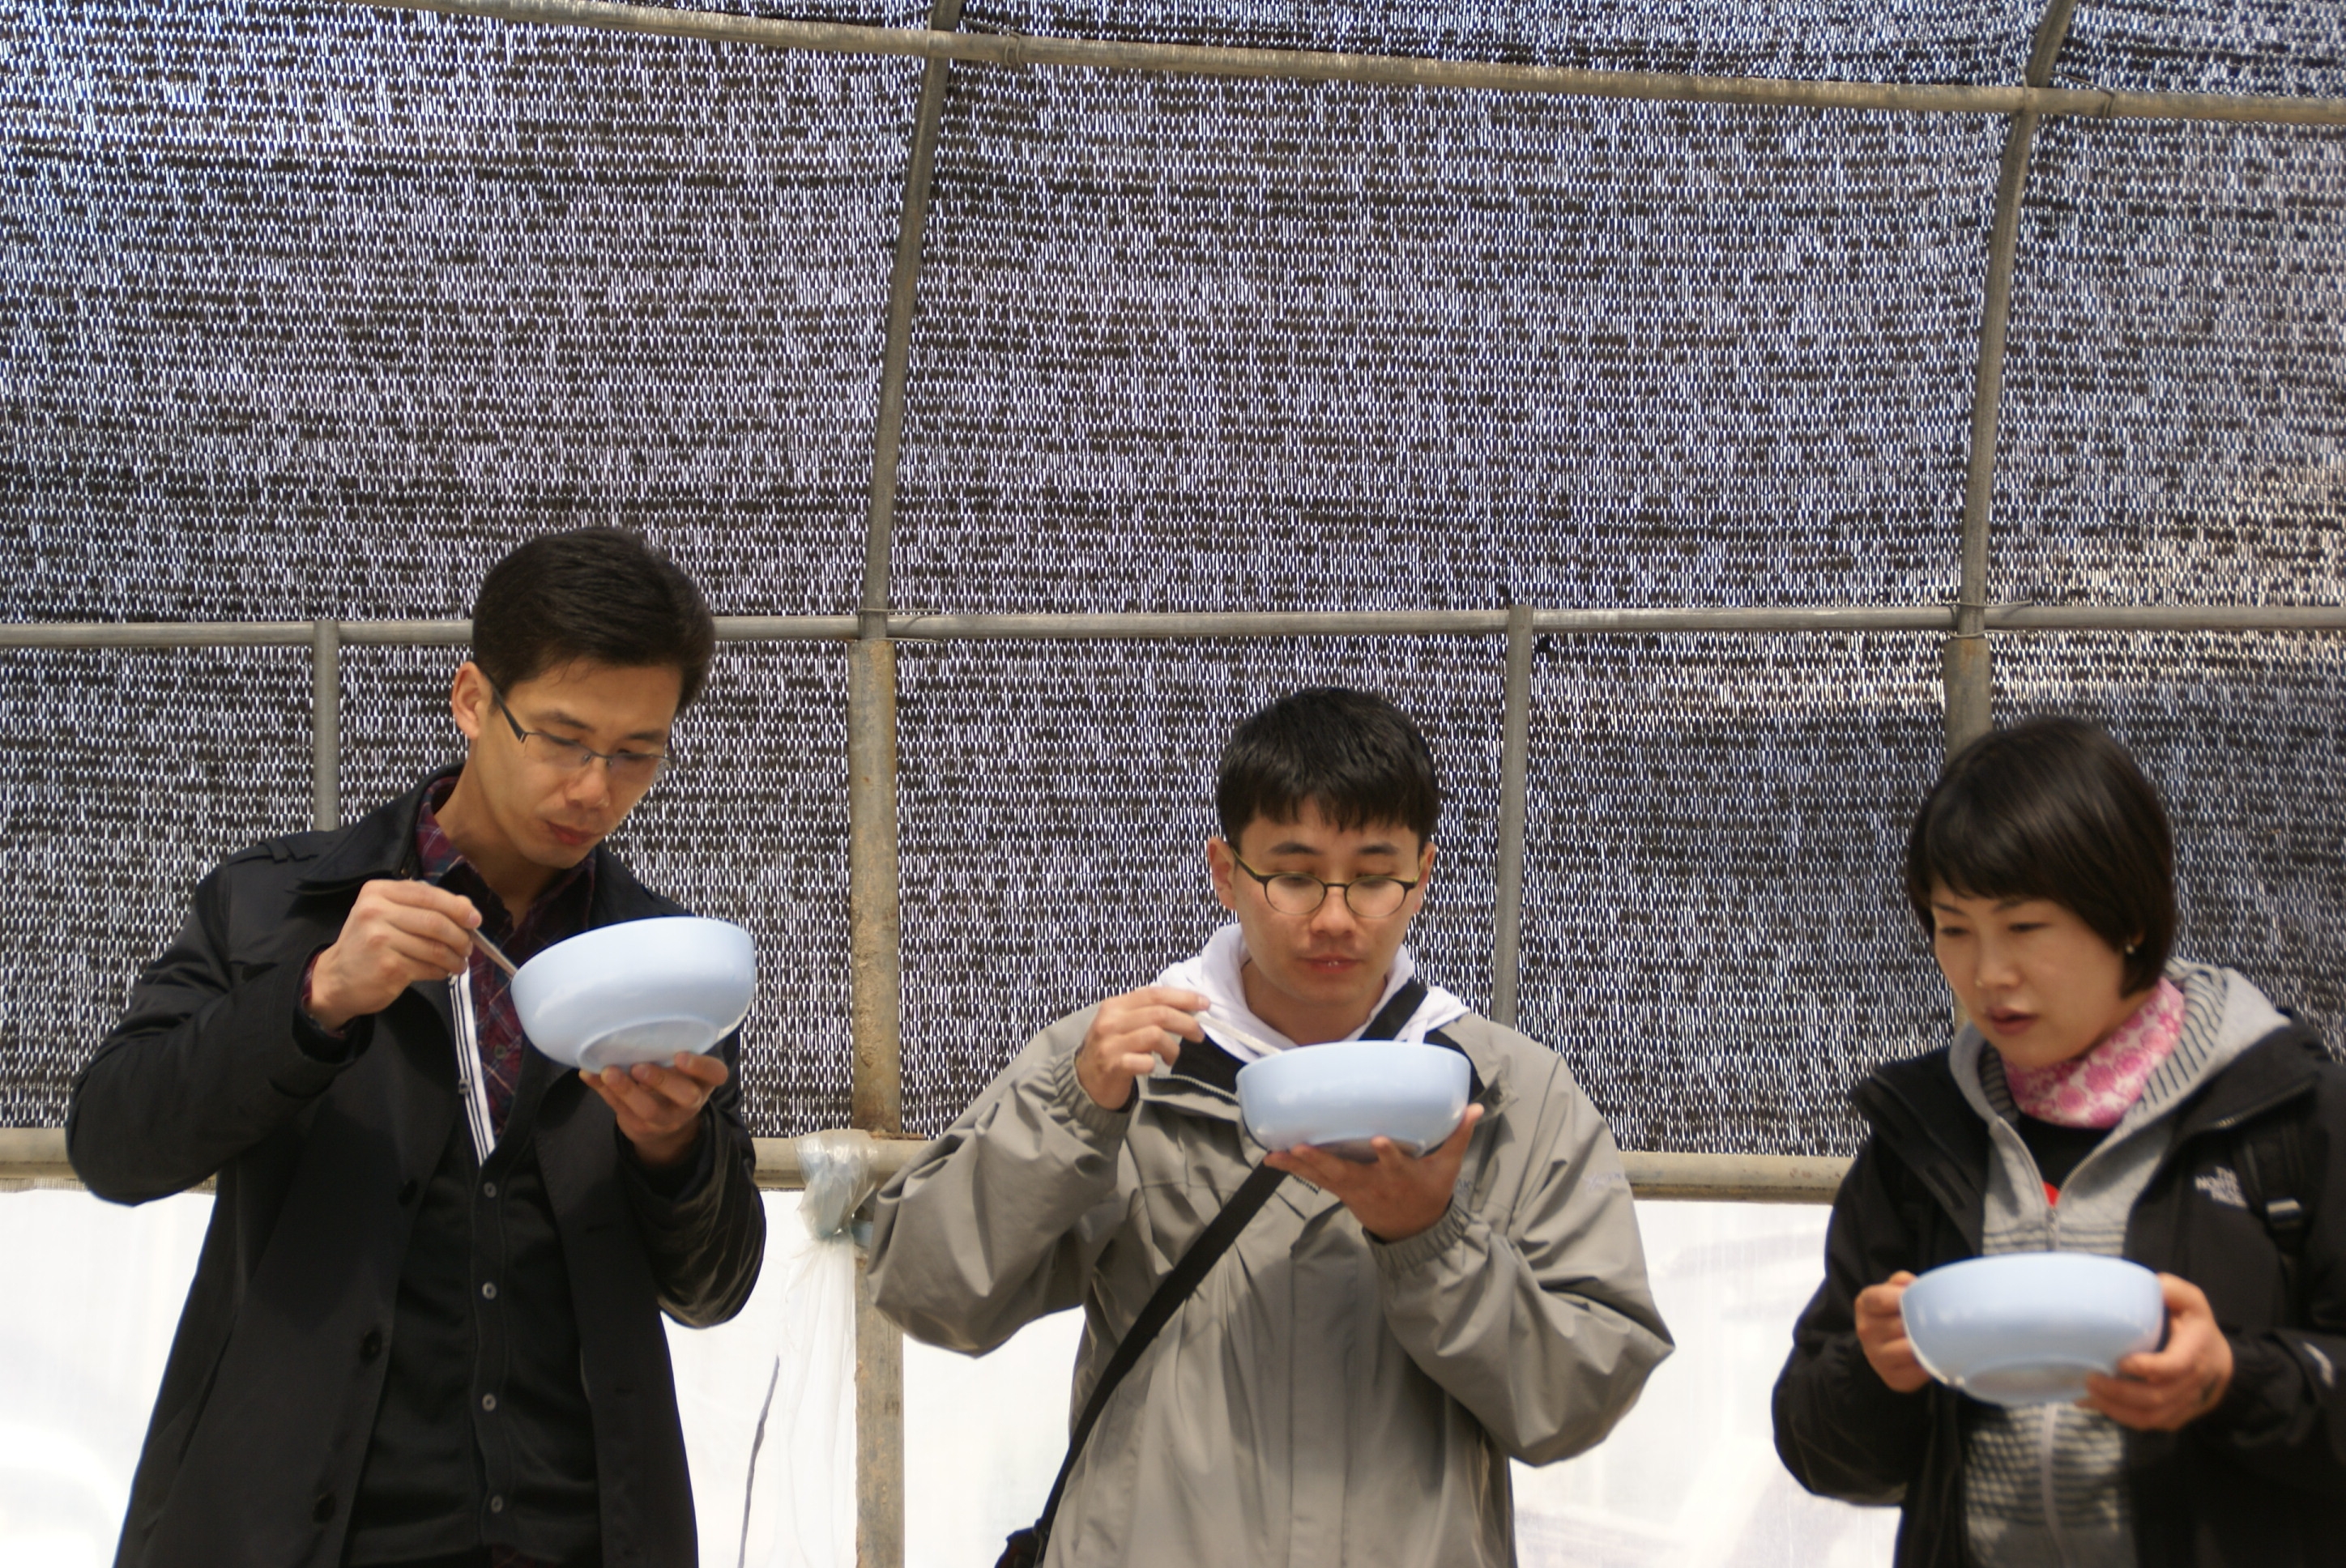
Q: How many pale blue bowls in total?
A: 3